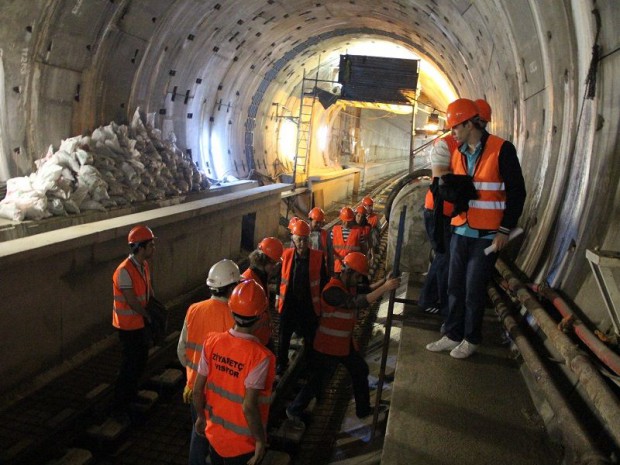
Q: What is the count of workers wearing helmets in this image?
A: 13